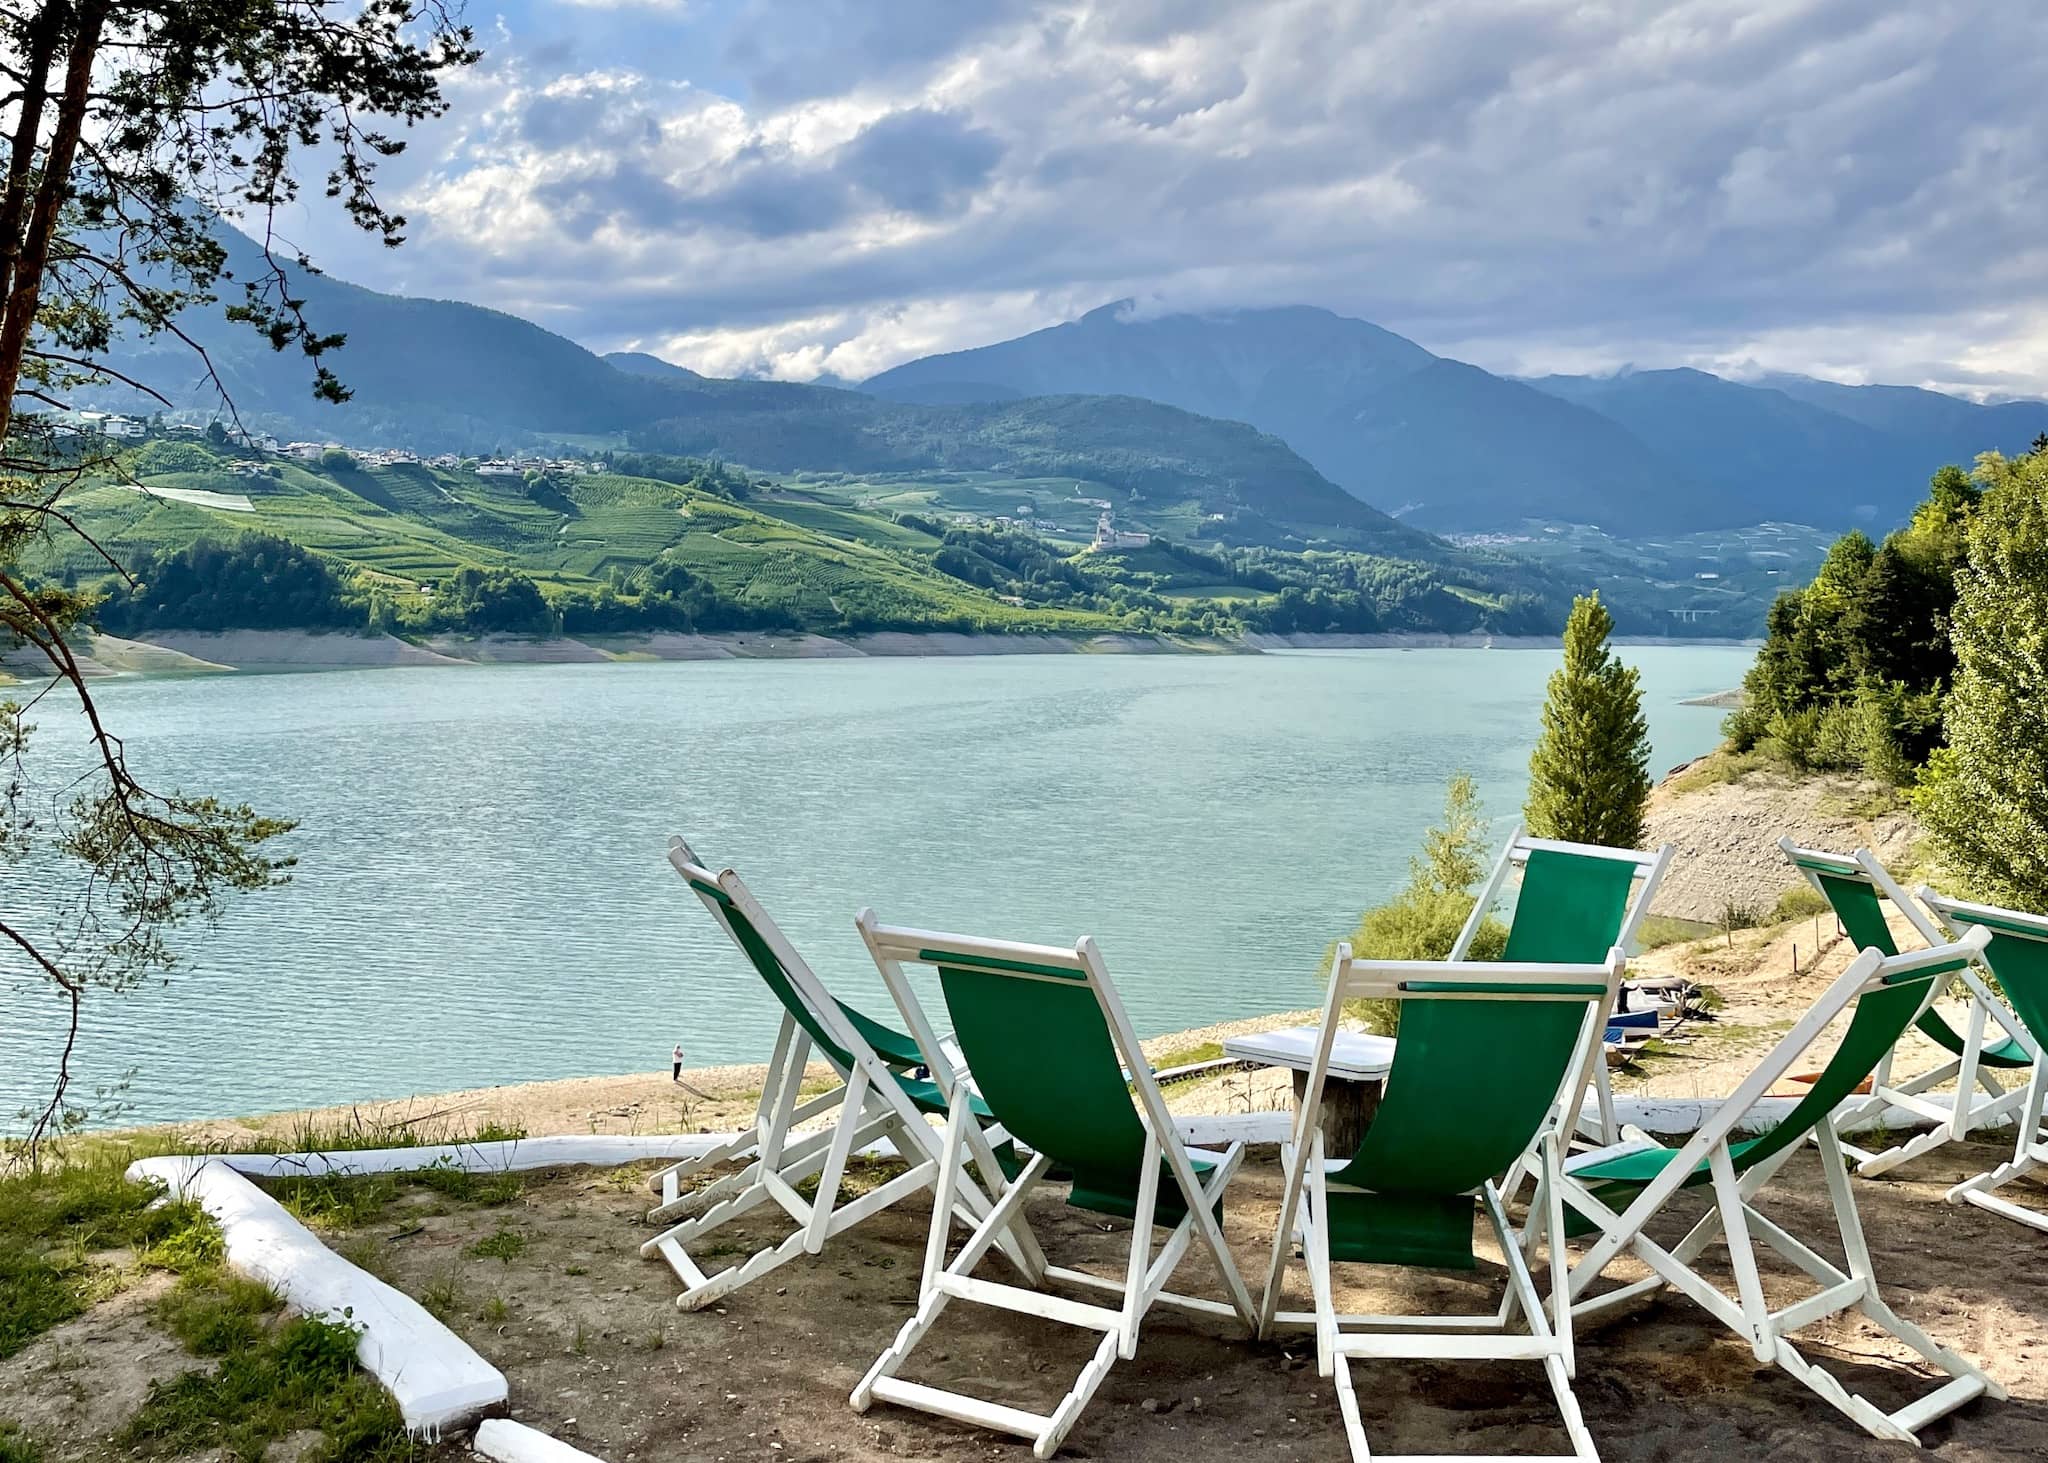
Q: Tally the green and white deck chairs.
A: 8